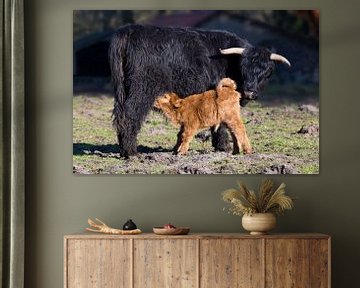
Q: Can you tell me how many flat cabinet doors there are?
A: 4